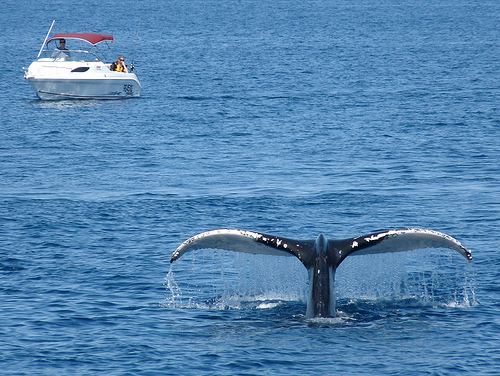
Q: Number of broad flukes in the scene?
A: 2